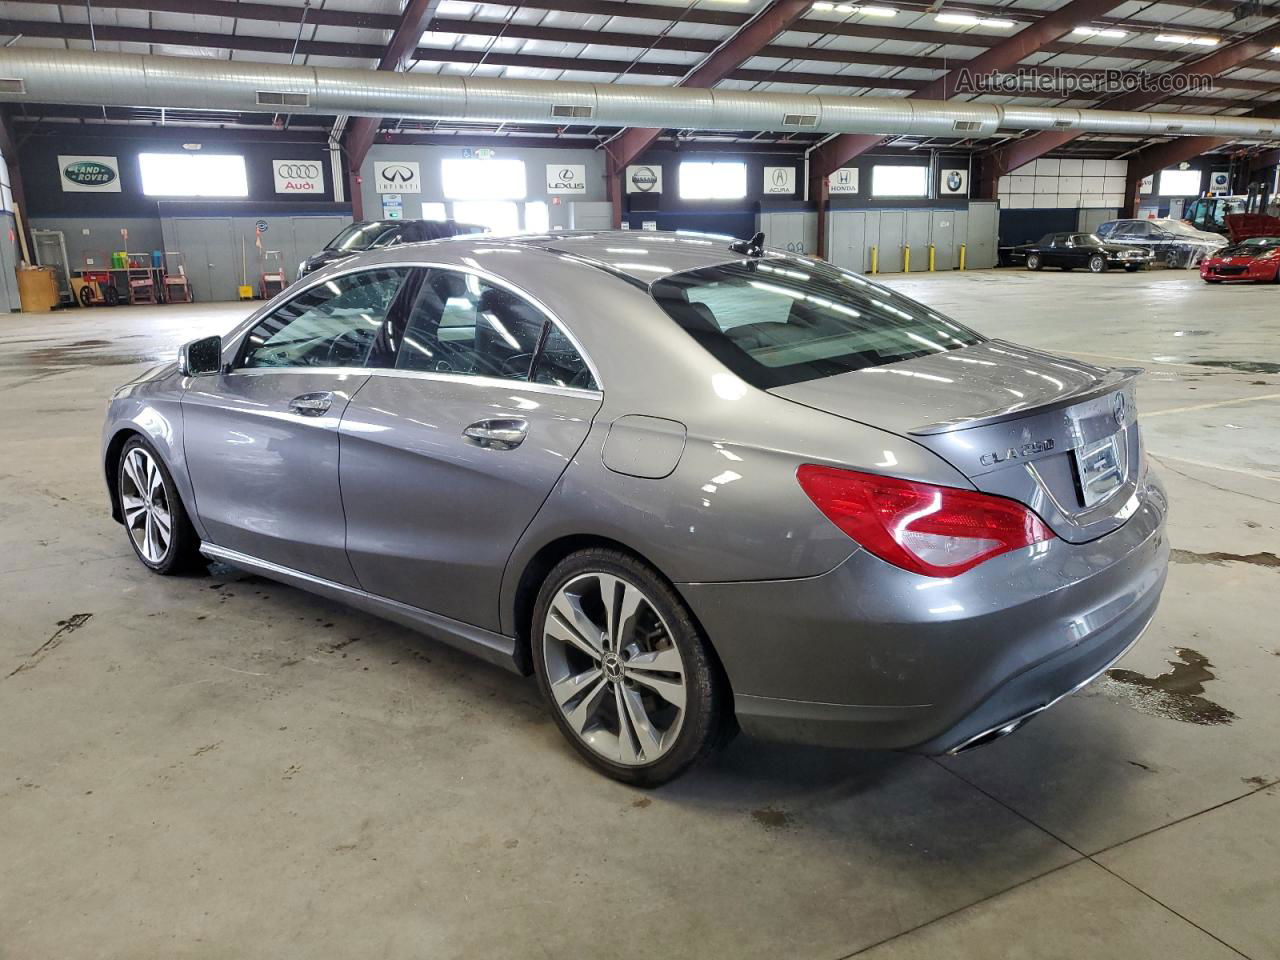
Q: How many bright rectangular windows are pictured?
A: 5